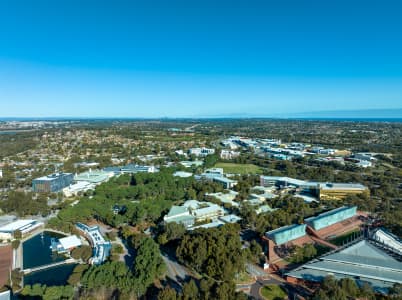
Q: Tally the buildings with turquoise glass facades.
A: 2